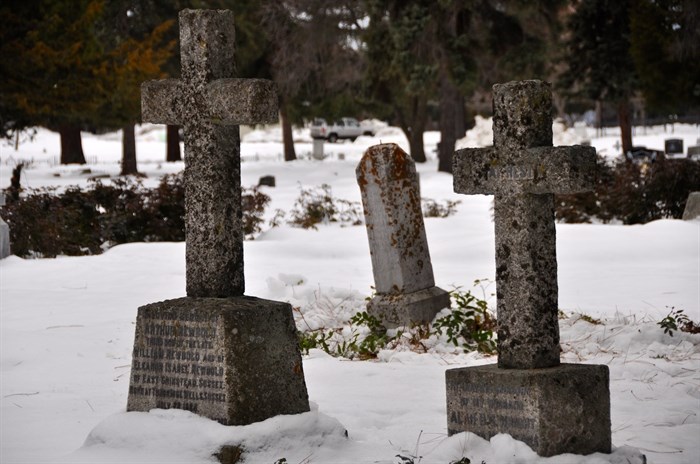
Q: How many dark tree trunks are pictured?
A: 7